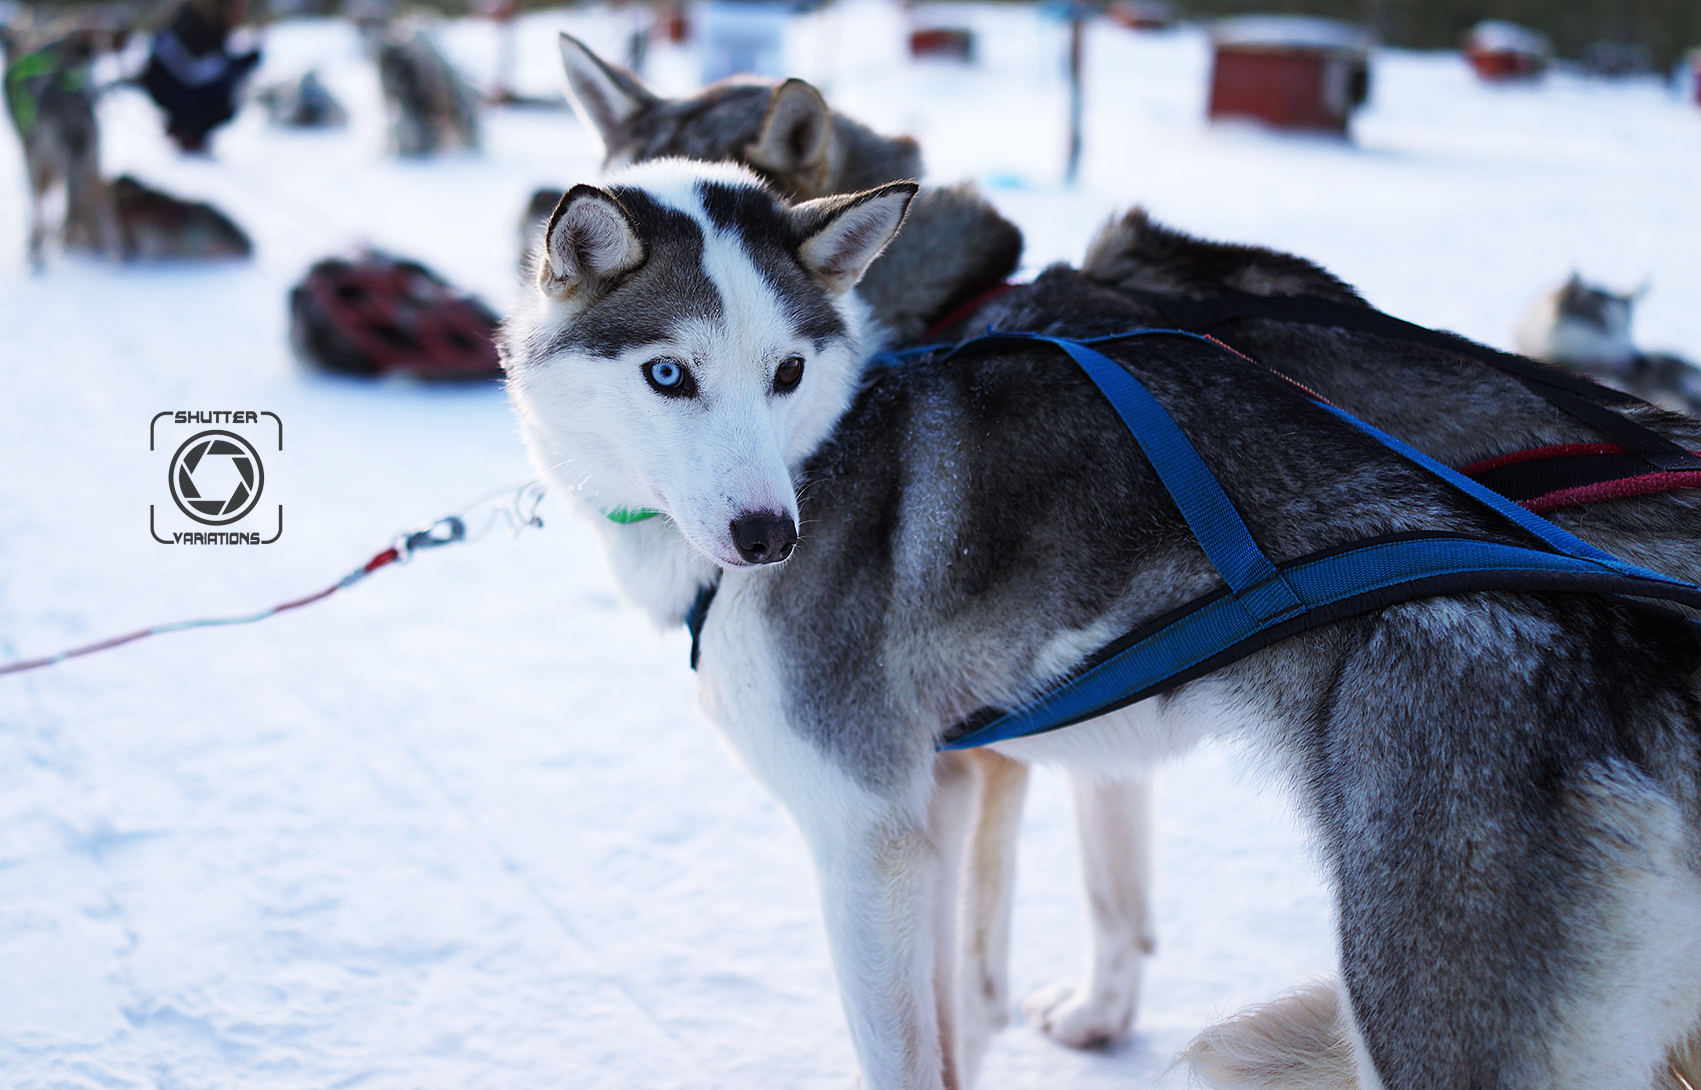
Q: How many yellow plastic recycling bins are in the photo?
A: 0